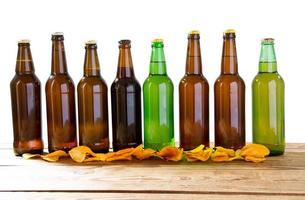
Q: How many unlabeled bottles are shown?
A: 8